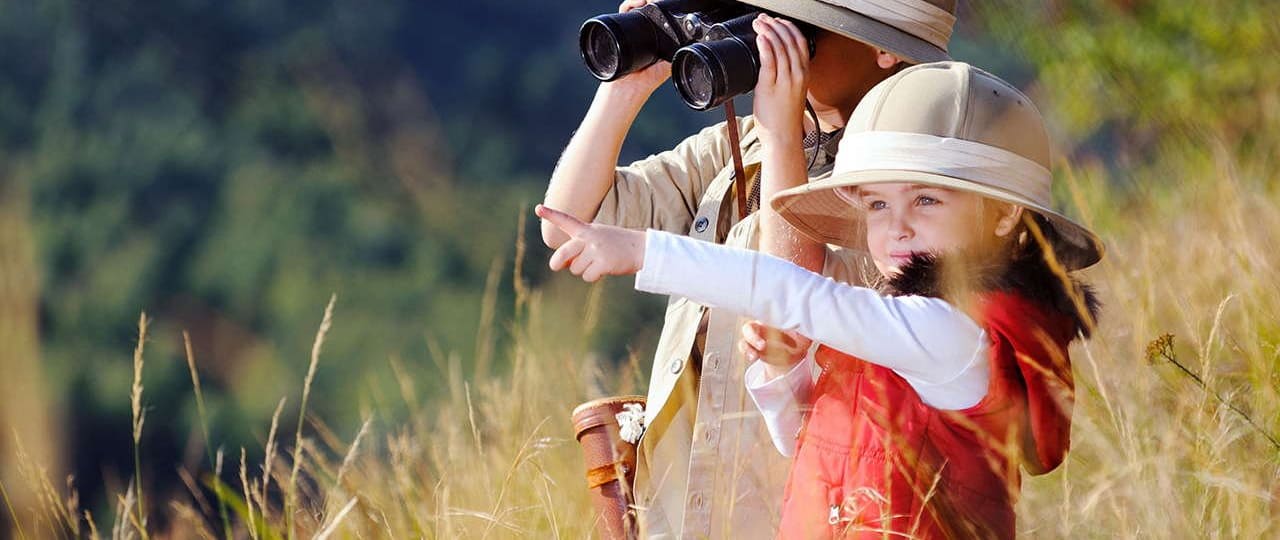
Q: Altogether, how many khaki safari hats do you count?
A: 2